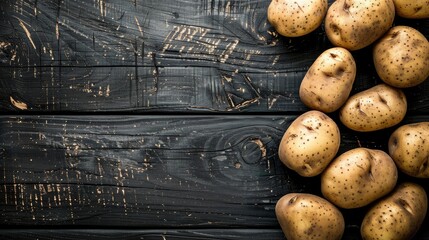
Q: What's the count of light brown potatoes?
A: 11